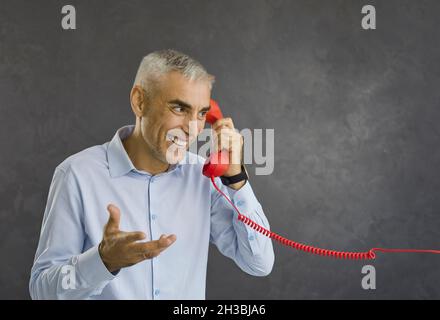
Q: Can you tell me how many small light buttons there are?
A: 5